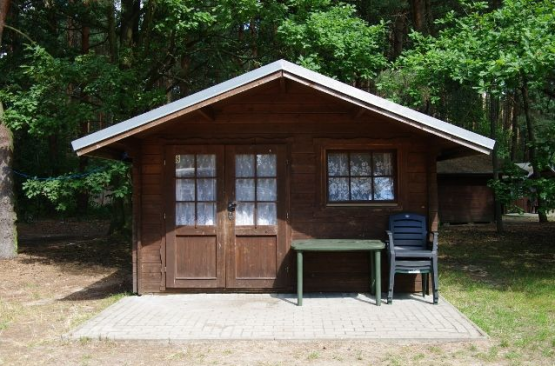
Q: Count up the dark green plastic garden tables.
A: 1